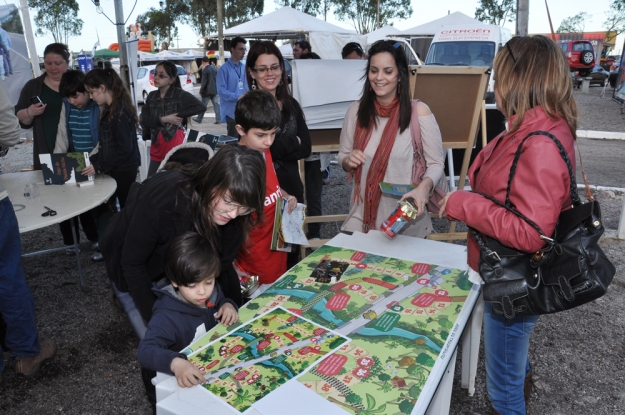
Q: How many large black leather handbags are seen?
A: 1